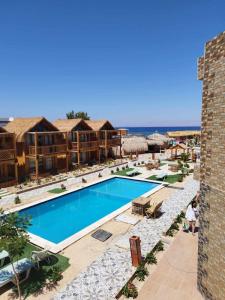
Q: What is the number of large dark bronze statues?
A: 0